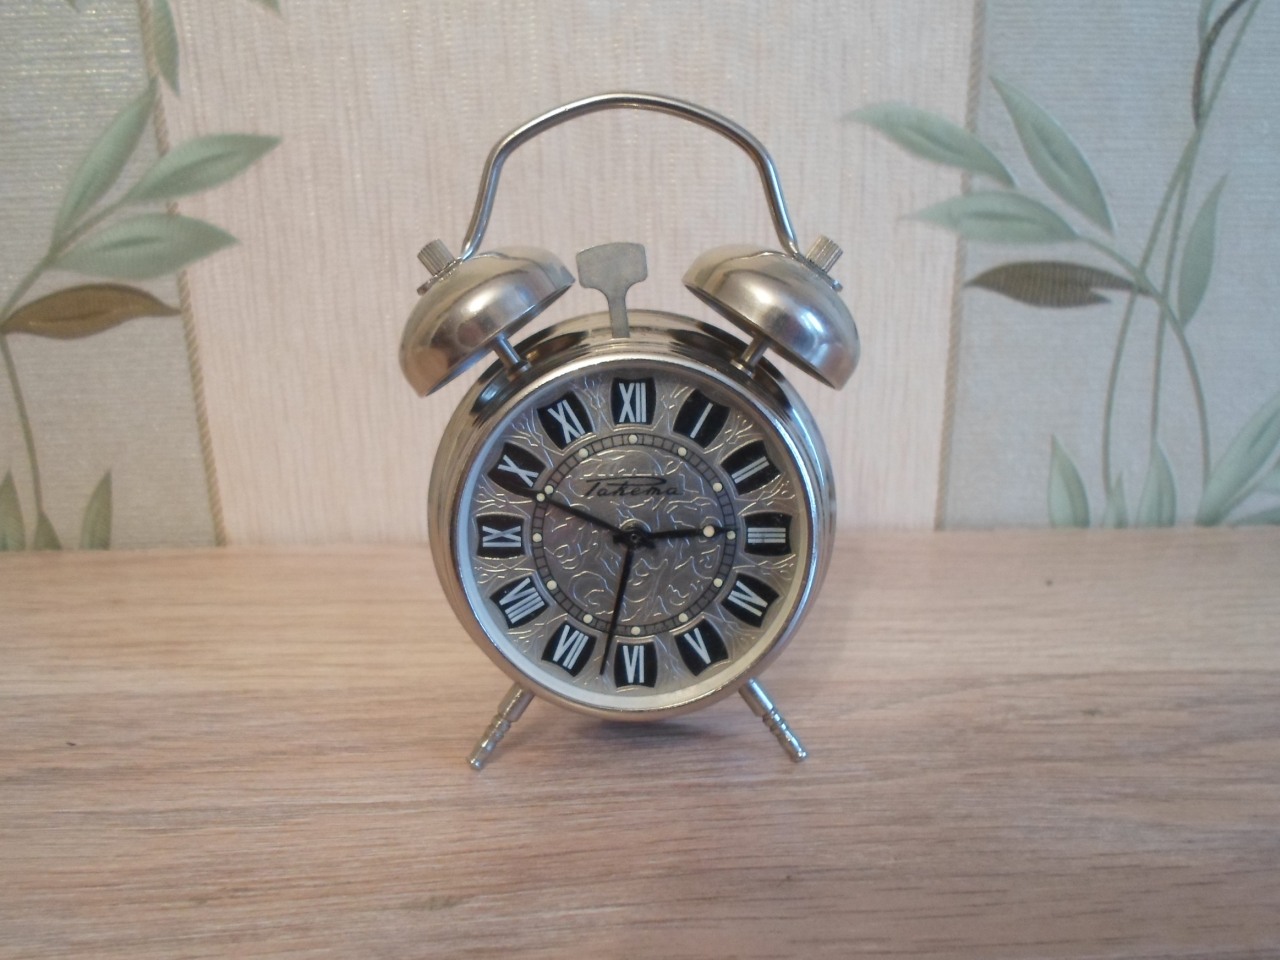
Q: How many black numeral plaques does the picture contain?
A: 12